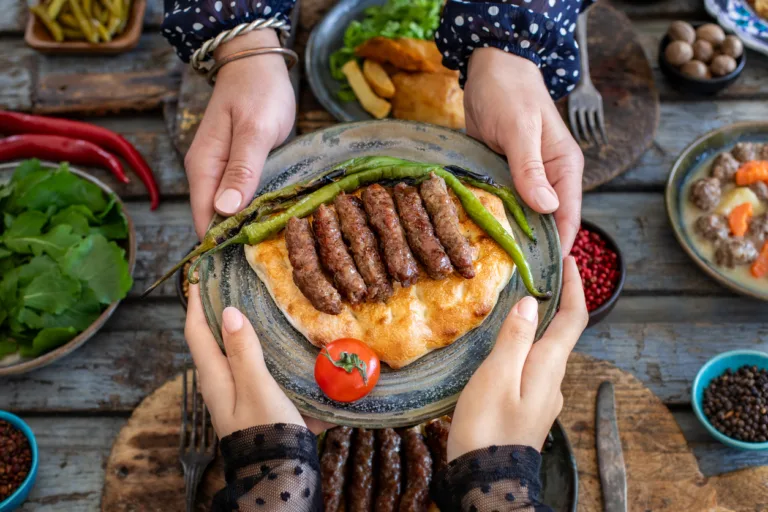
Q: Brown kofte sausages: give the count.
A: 11